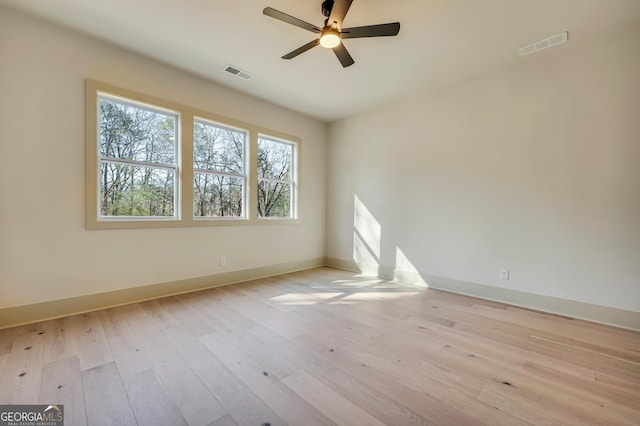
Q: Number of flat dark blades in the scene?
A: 5